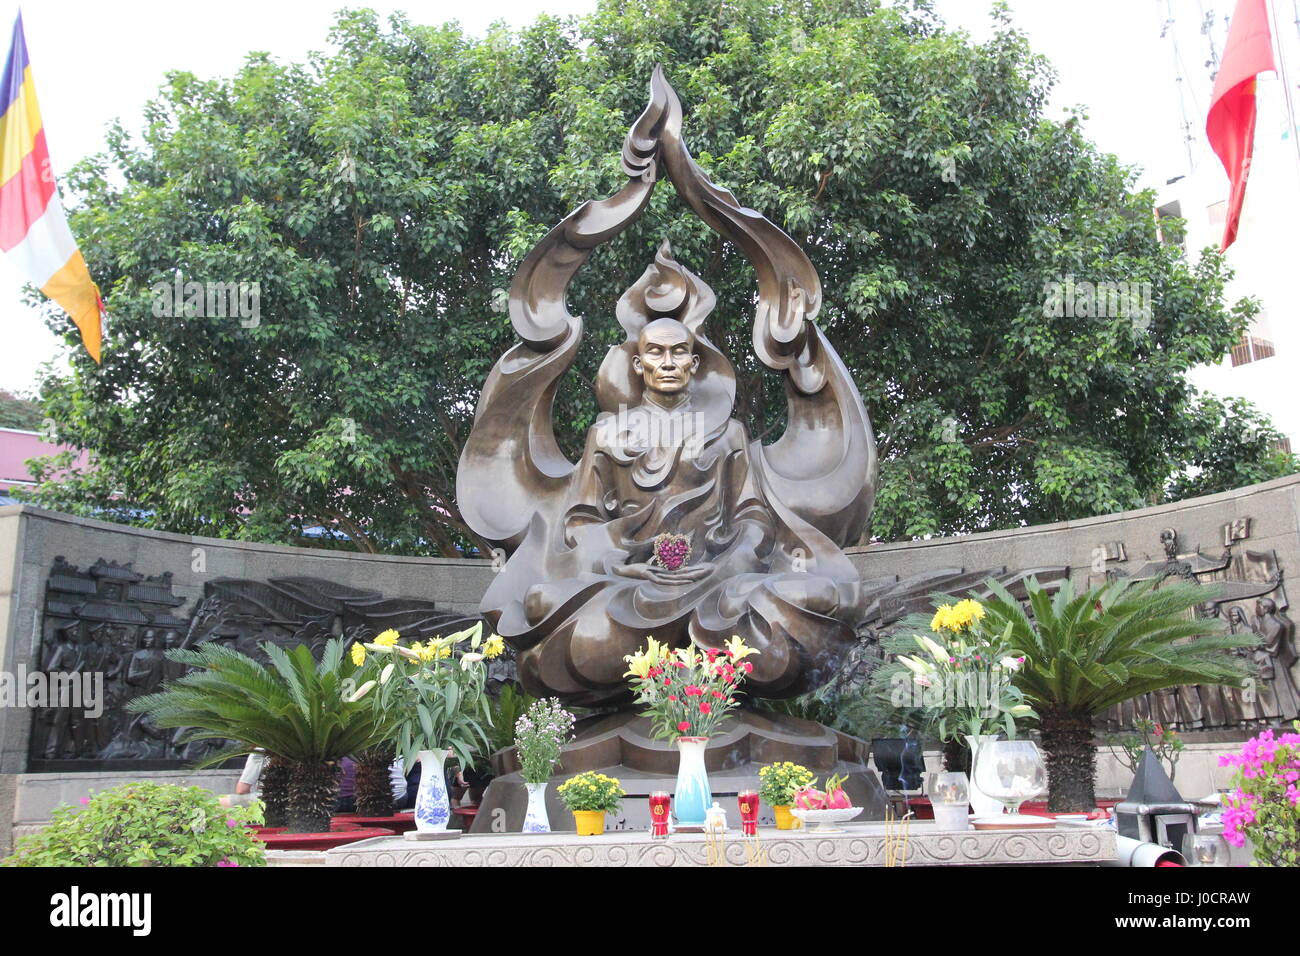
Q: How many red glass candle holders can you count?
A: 2